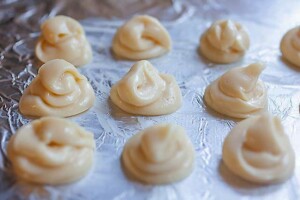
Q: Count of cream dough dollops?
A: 10